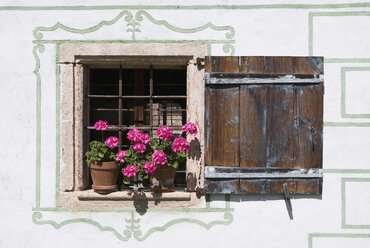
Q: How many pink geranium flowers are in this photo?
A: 12